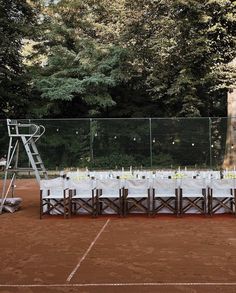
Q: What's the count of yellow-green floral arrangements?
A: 4